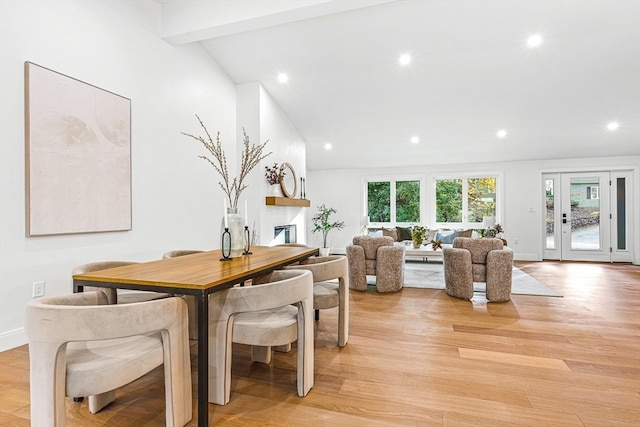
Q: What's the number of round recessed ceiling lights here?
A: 7